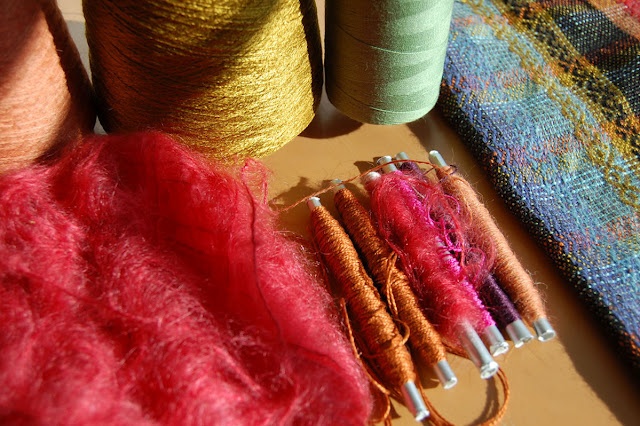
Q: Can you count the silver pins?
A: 6